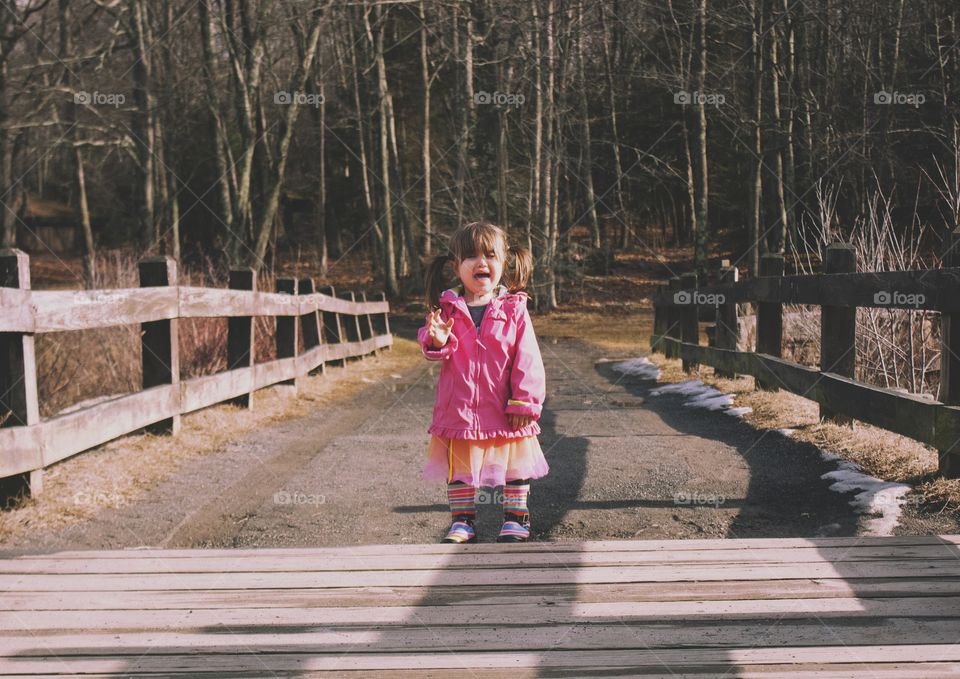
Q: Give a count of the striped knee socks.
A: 2